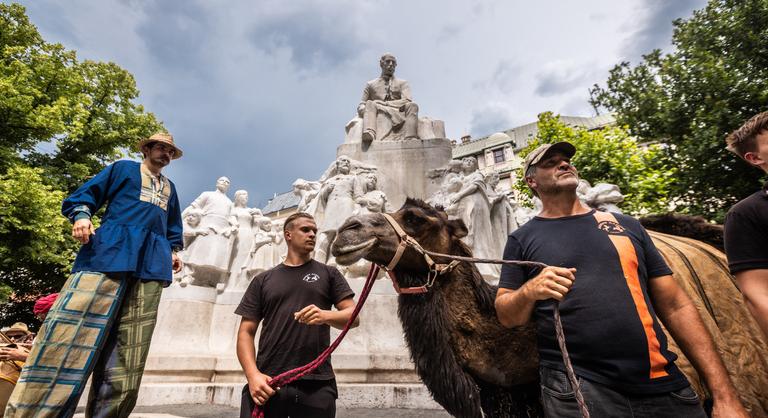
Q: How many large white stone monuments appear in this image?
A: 1